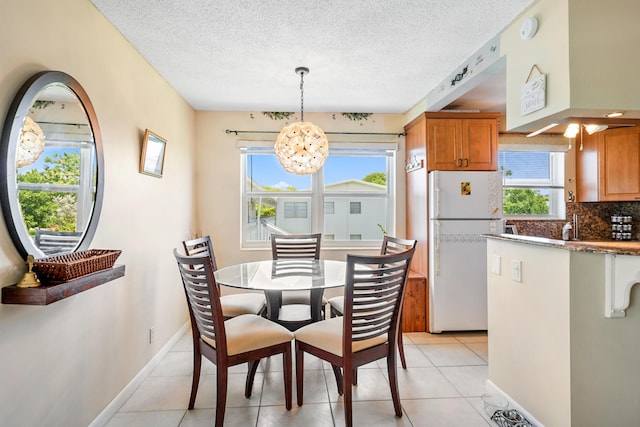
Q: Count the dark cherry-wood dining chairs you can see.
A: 5